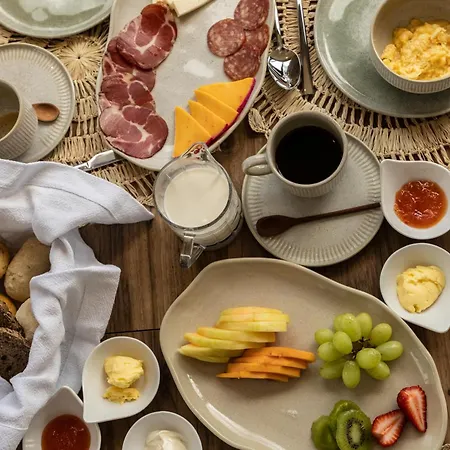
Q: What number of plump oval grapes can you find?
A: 12